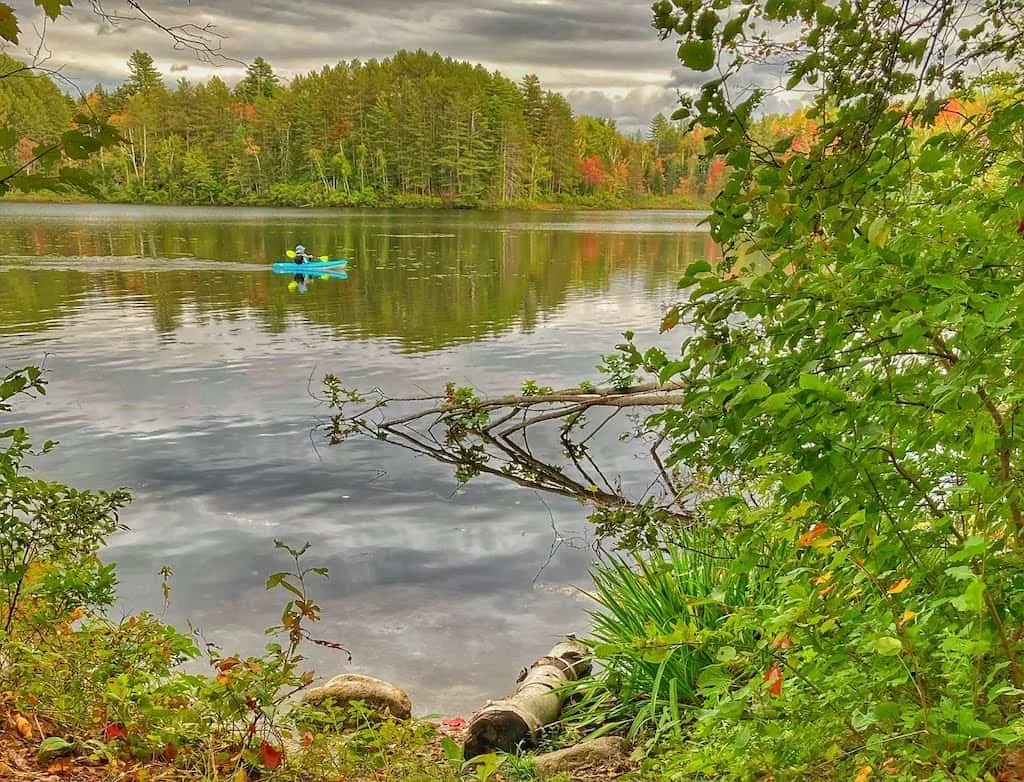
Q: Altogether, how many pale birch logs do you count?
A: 1